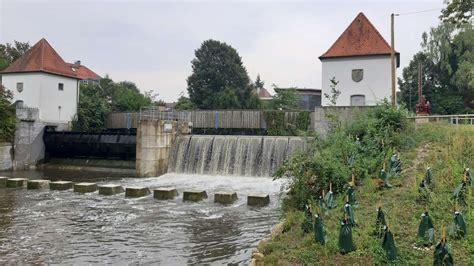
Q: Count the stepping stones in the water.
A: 11